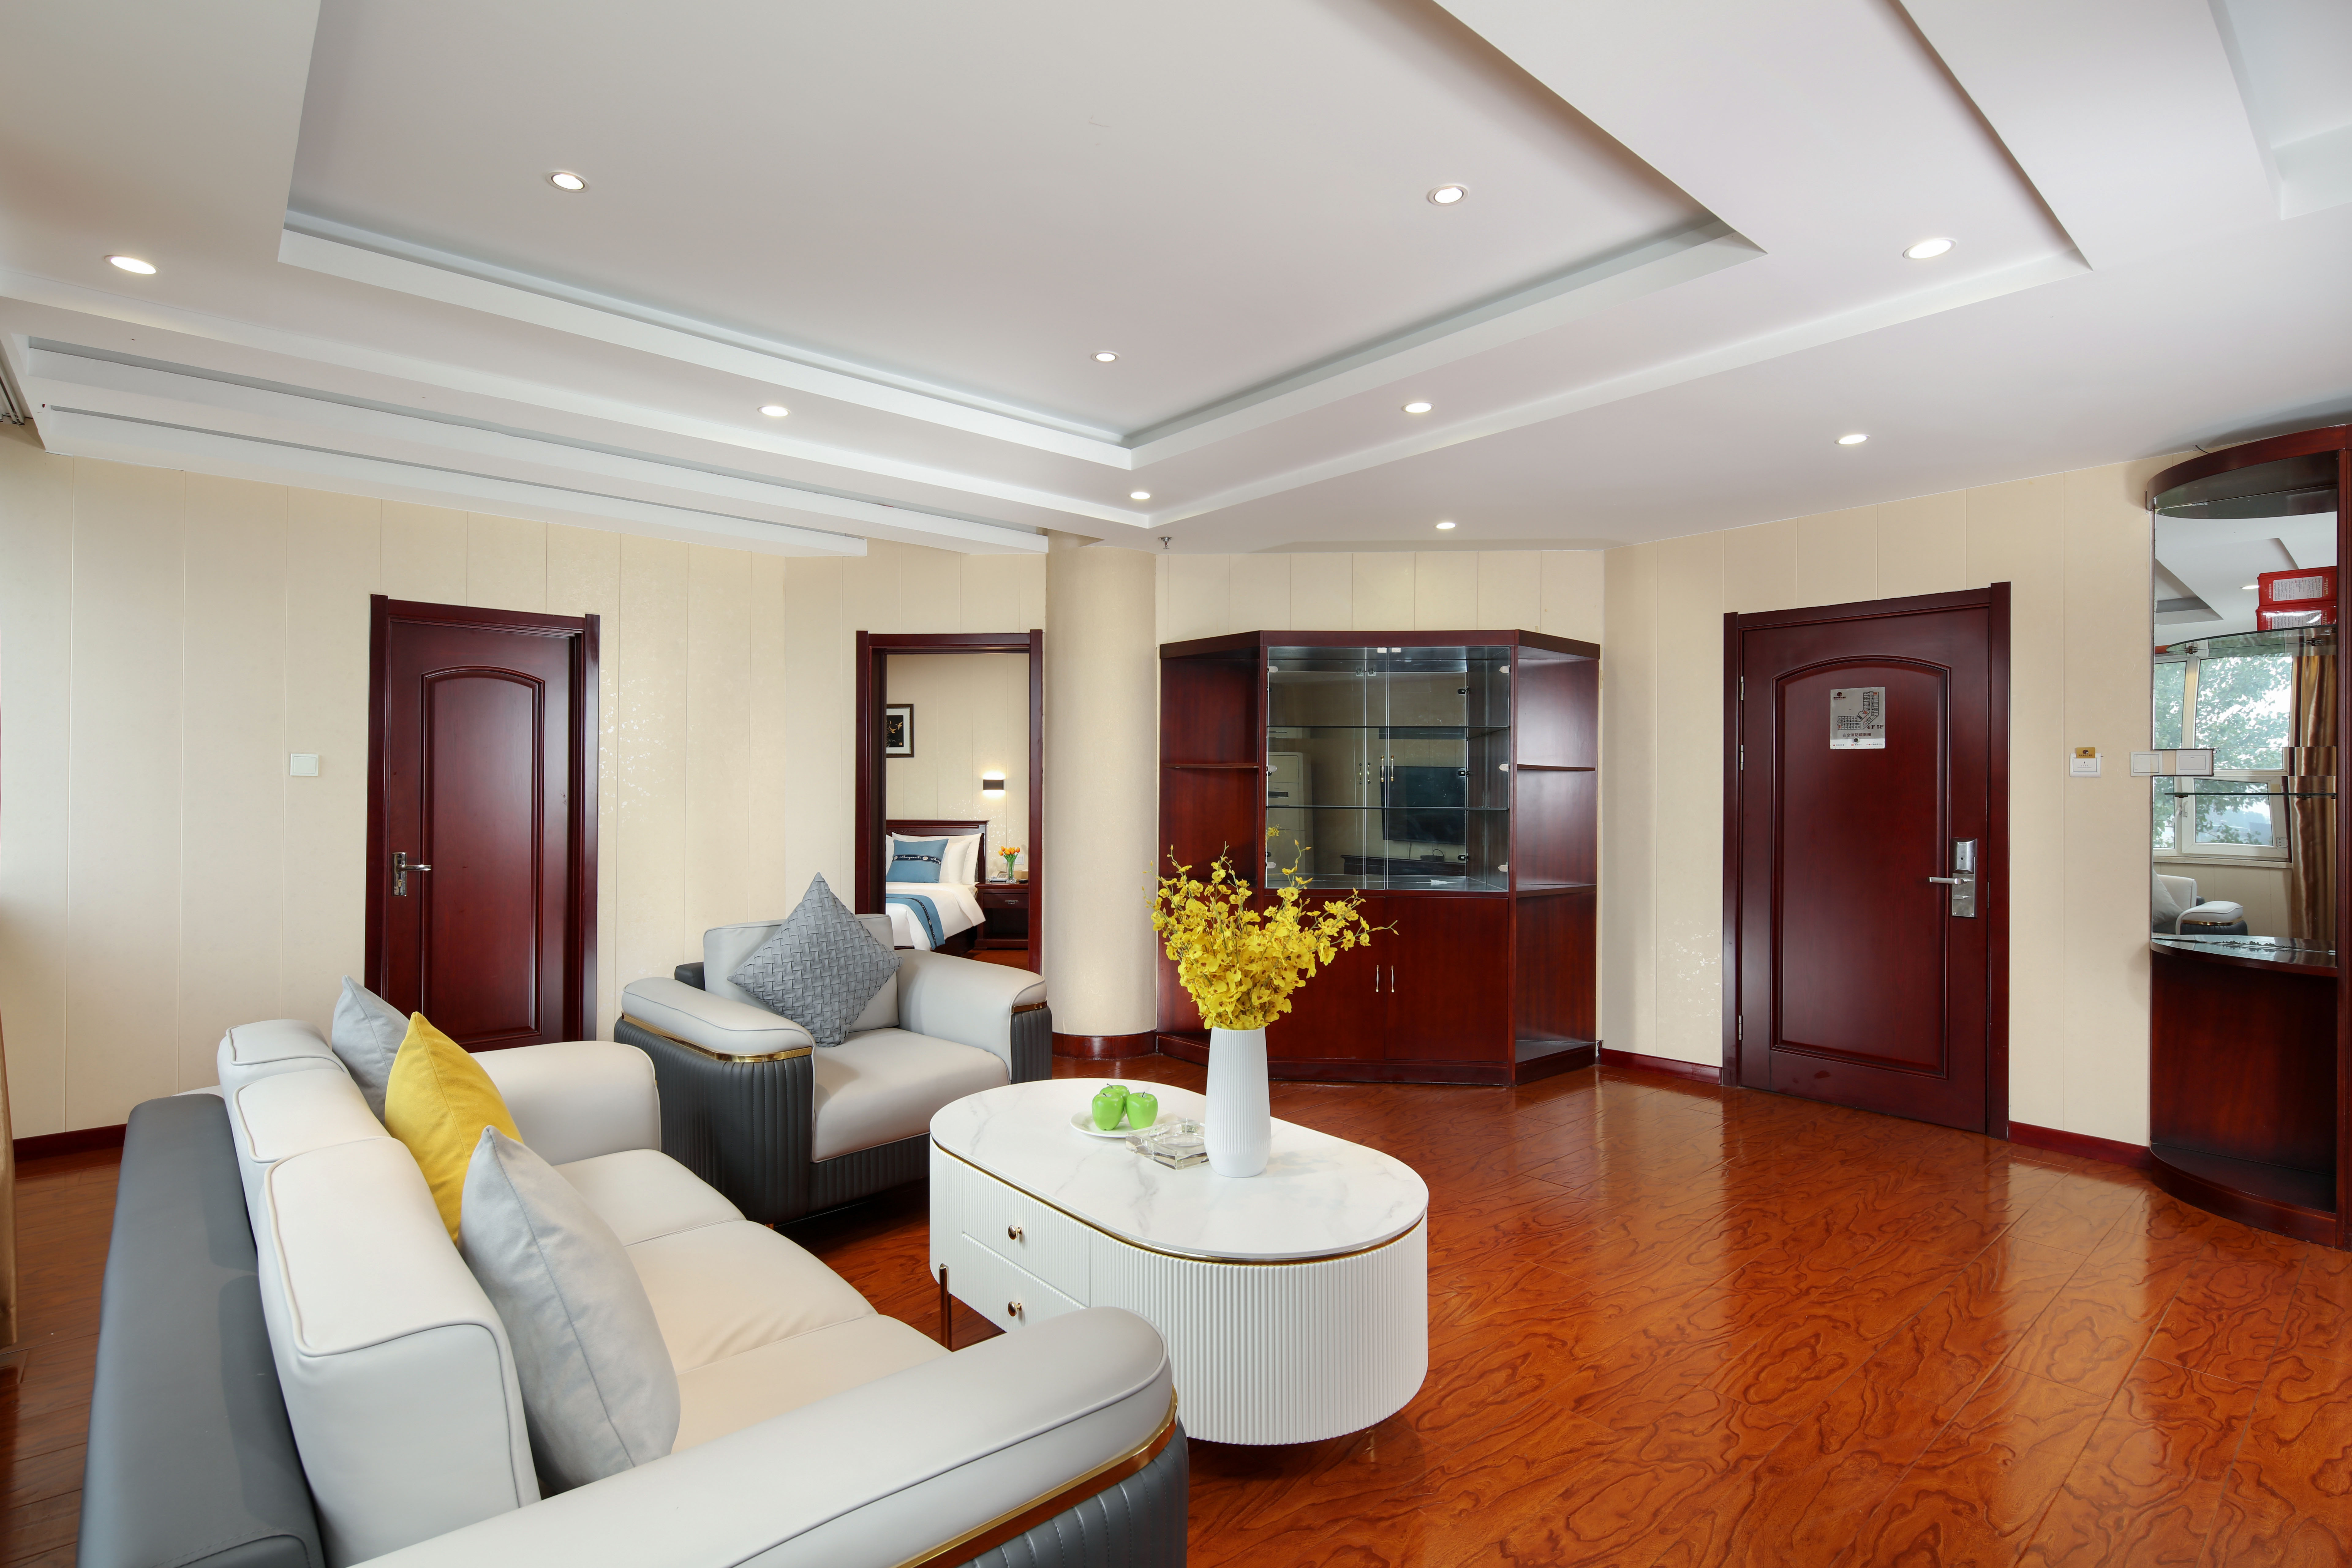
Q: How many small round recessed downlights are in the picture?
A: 10